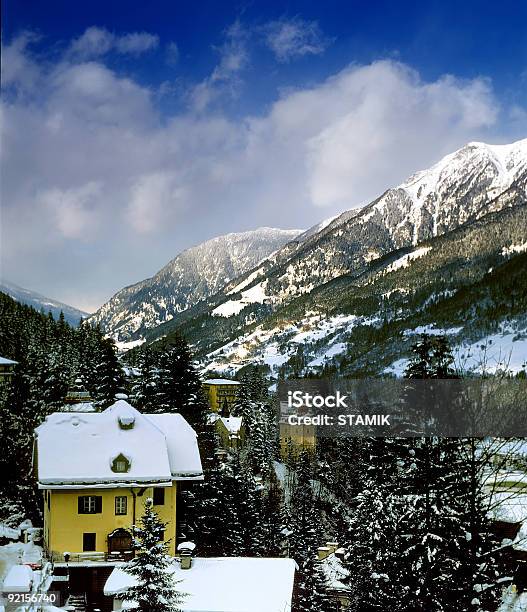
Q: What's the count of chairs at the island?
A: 0